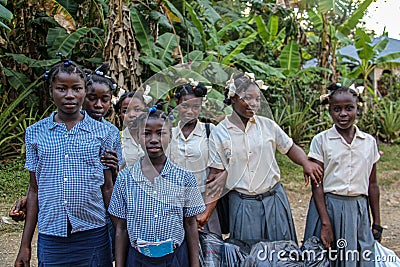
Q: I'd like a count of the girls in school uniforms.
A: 7